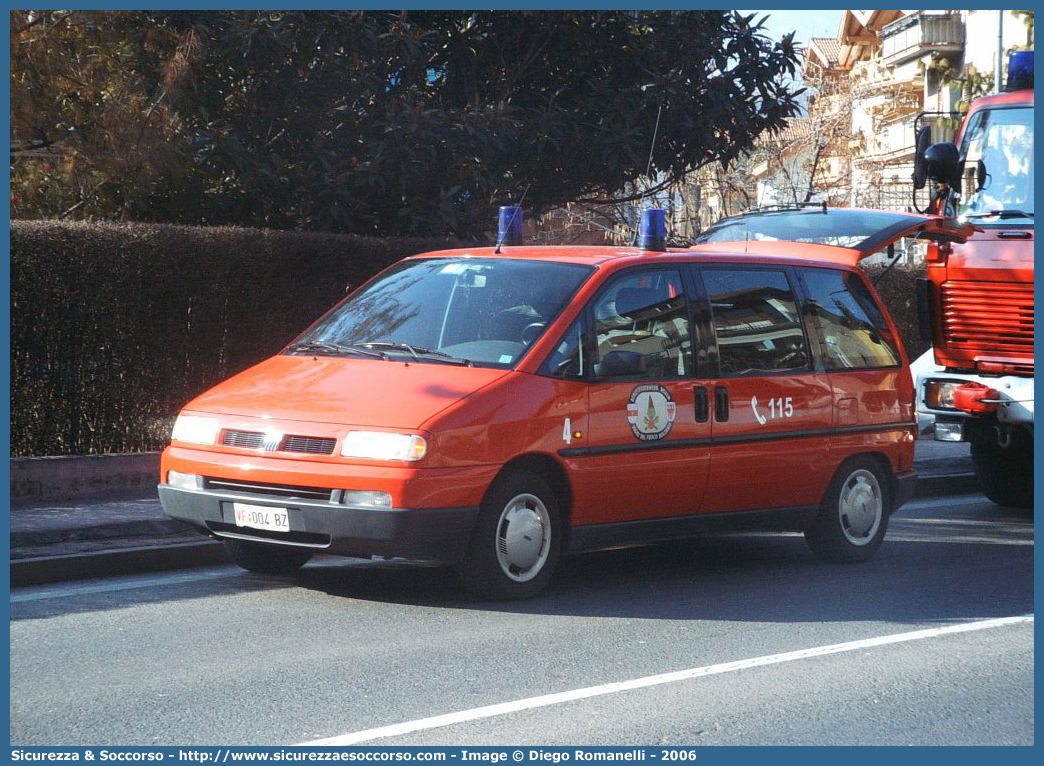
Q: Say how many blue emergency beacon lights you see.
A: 3